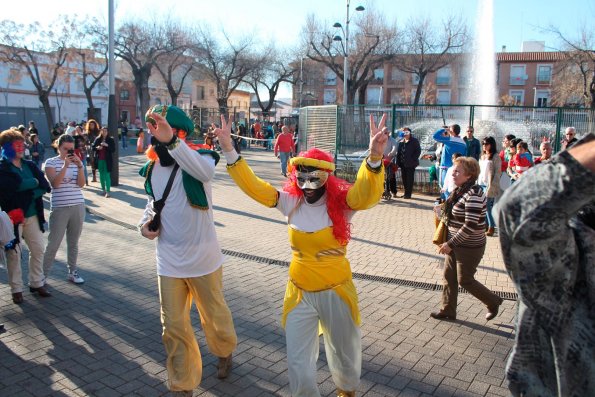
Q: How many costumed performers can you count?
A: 2